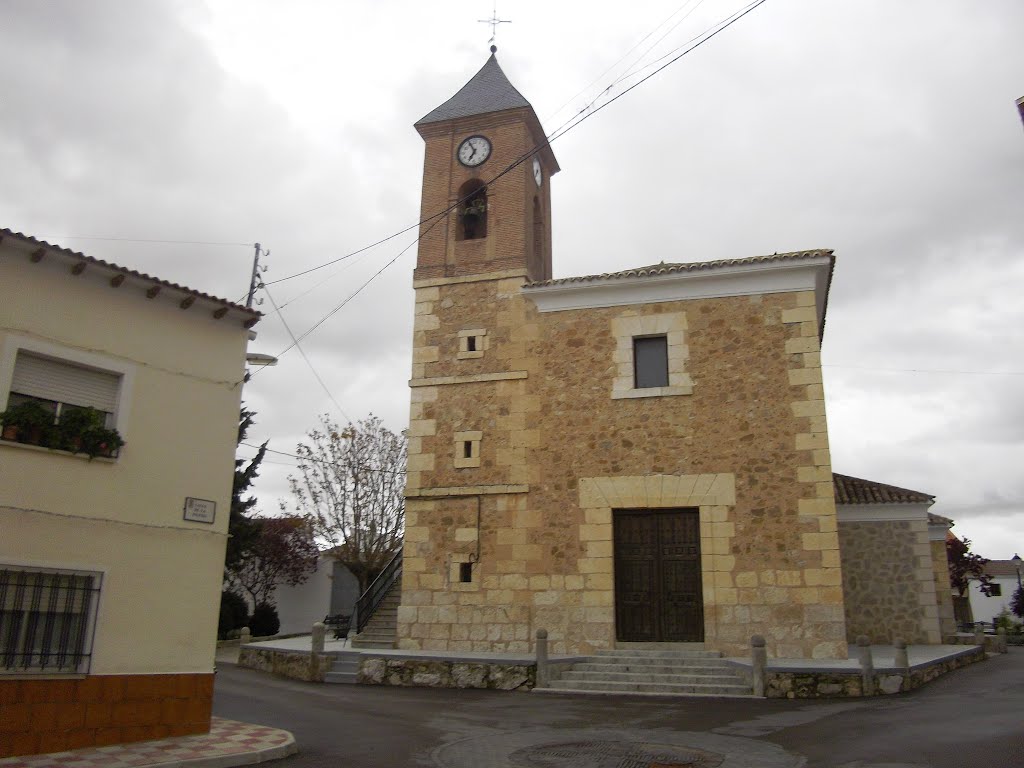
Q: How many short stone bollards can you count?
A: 8